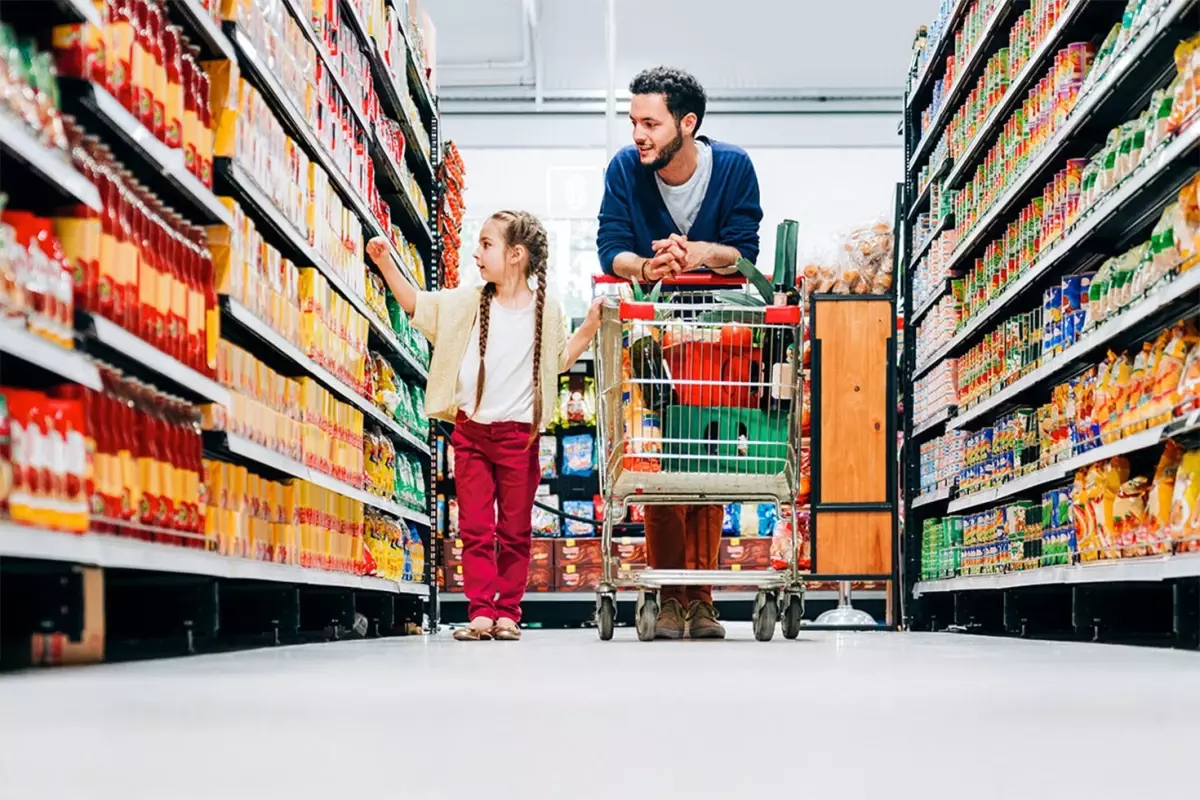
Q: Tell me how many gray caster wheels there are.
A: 4